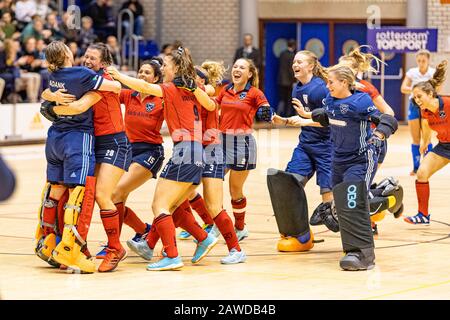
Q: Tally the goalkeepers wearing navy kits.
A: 3